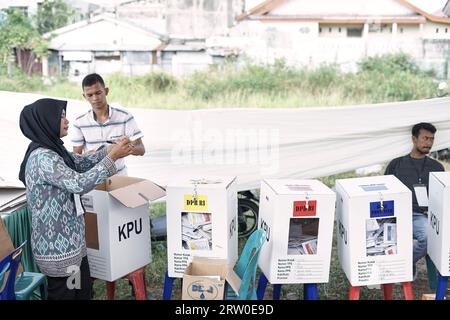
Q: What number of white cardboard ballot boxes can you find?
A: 5